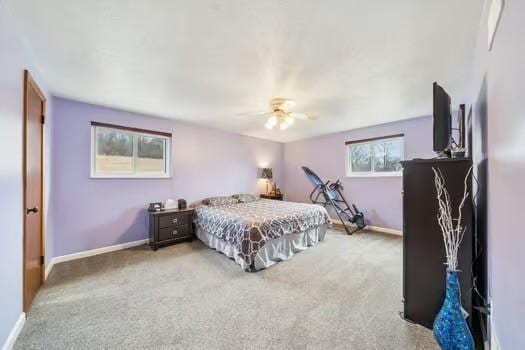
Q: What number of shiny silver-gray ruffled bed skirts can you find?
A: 1